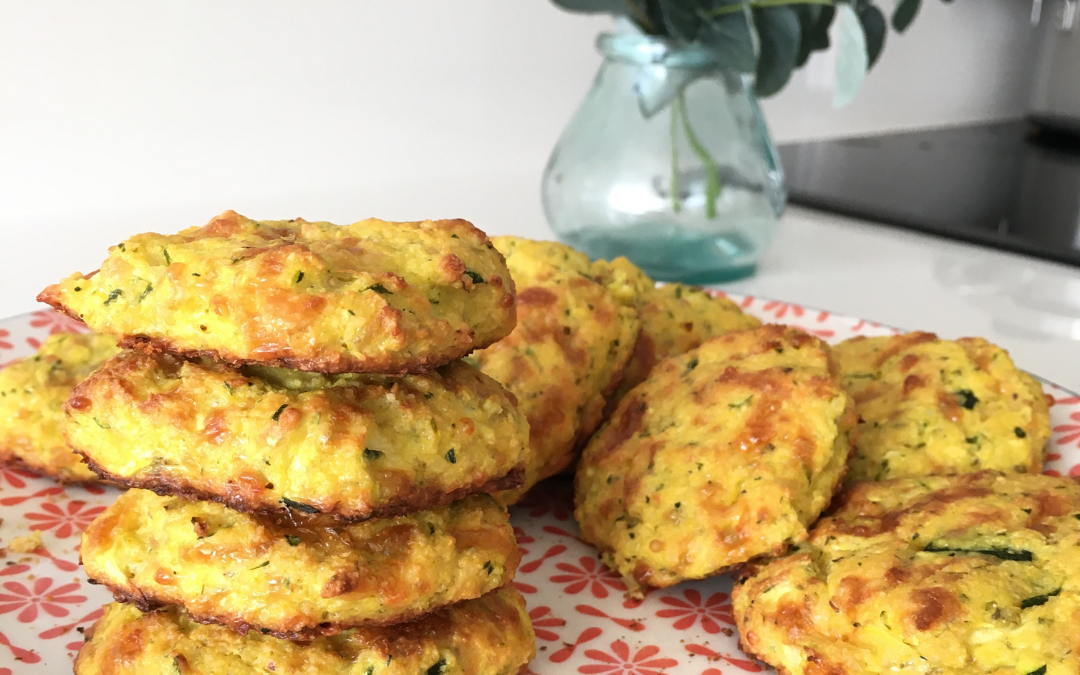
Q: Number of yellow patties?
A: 10